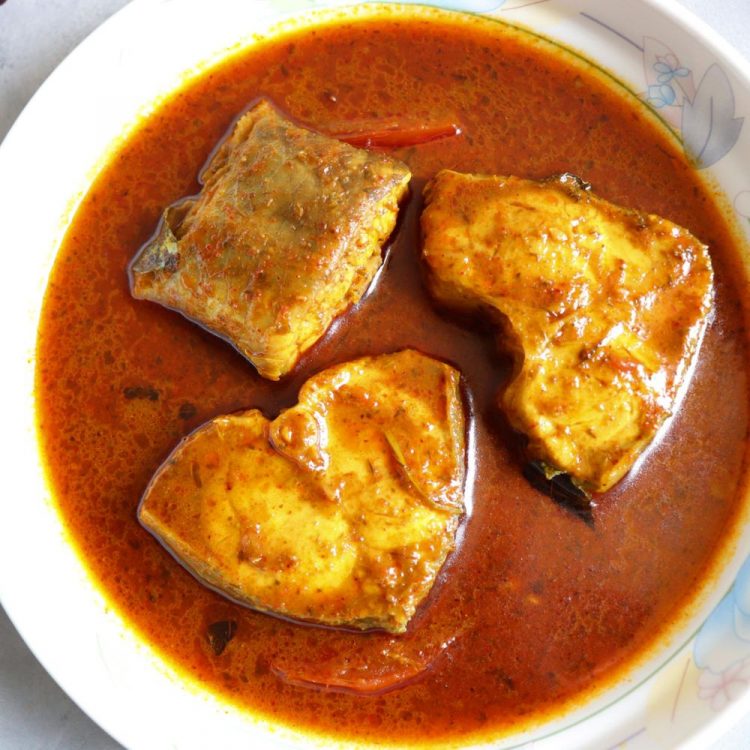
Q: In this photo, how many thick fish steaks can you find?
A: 3